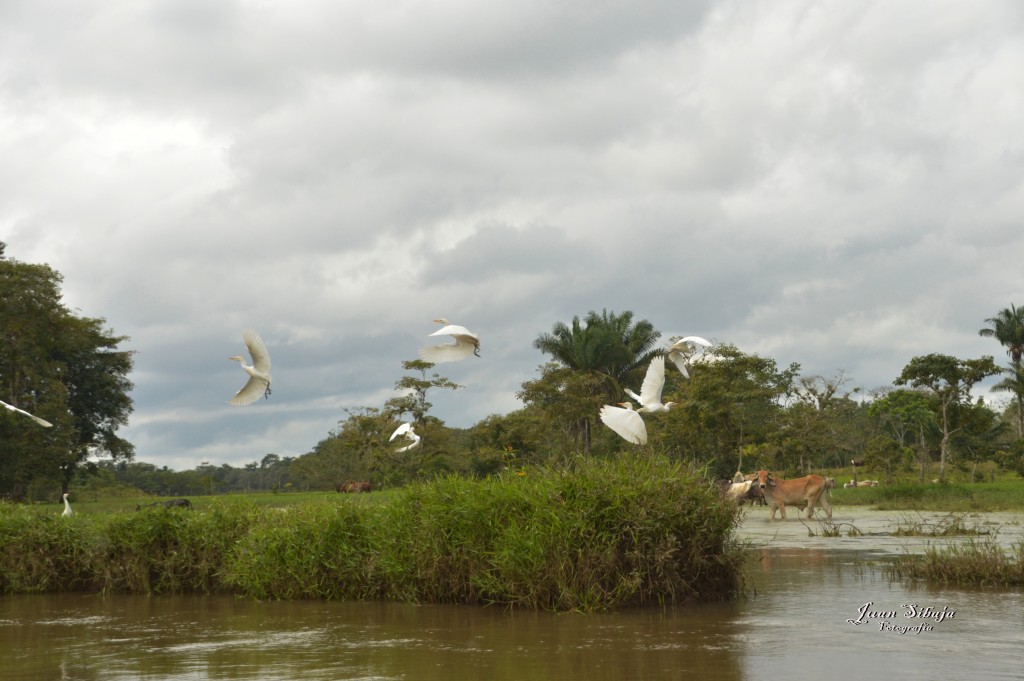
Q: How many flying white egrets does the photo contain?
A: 7